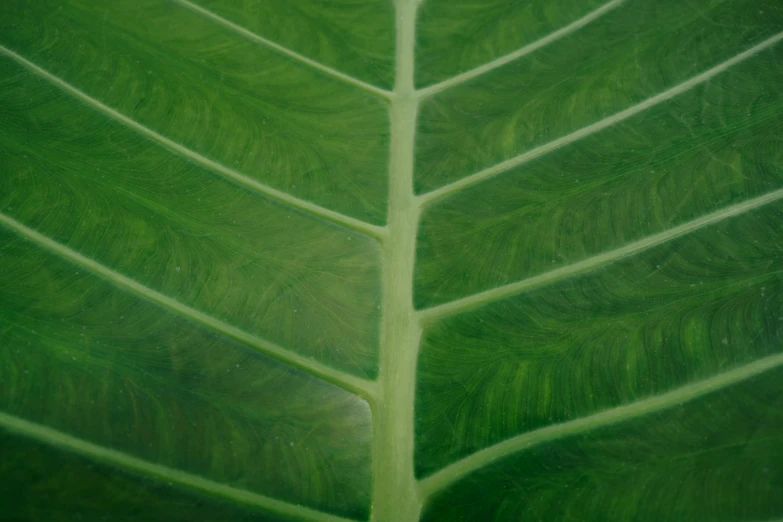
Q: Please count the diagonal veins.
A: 8